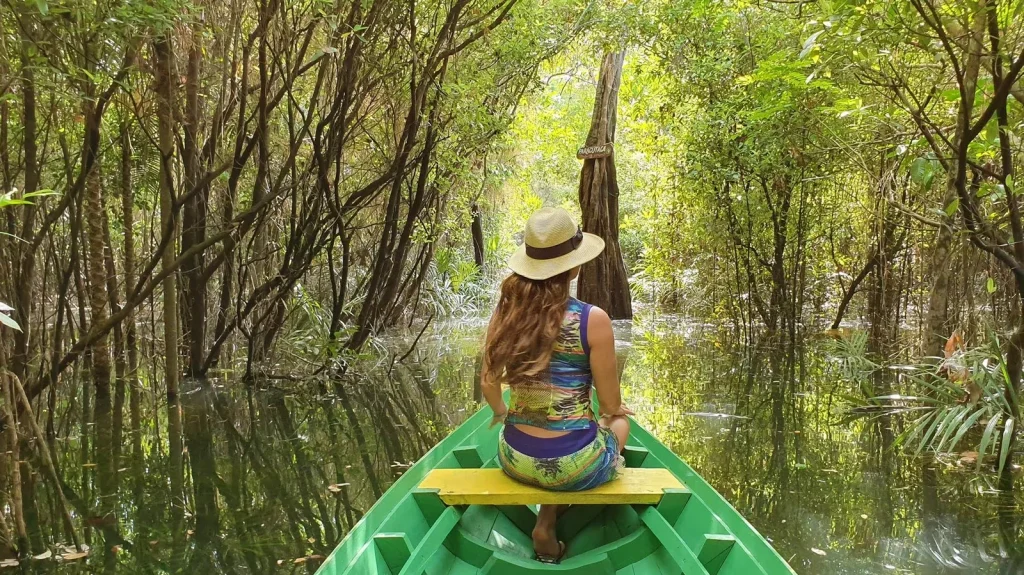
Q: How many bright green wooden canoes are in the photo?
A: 1